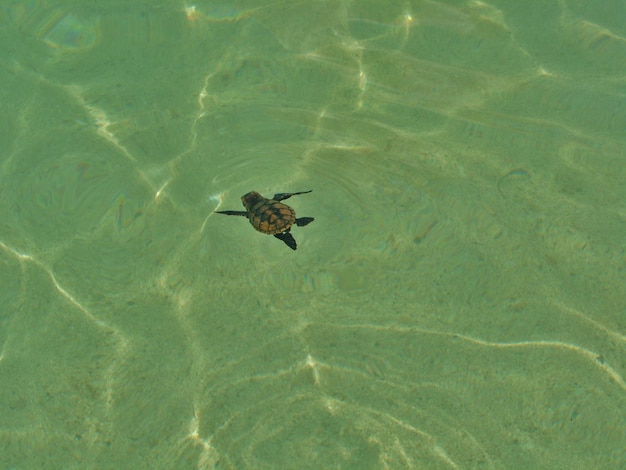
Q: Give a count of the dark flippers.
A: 4